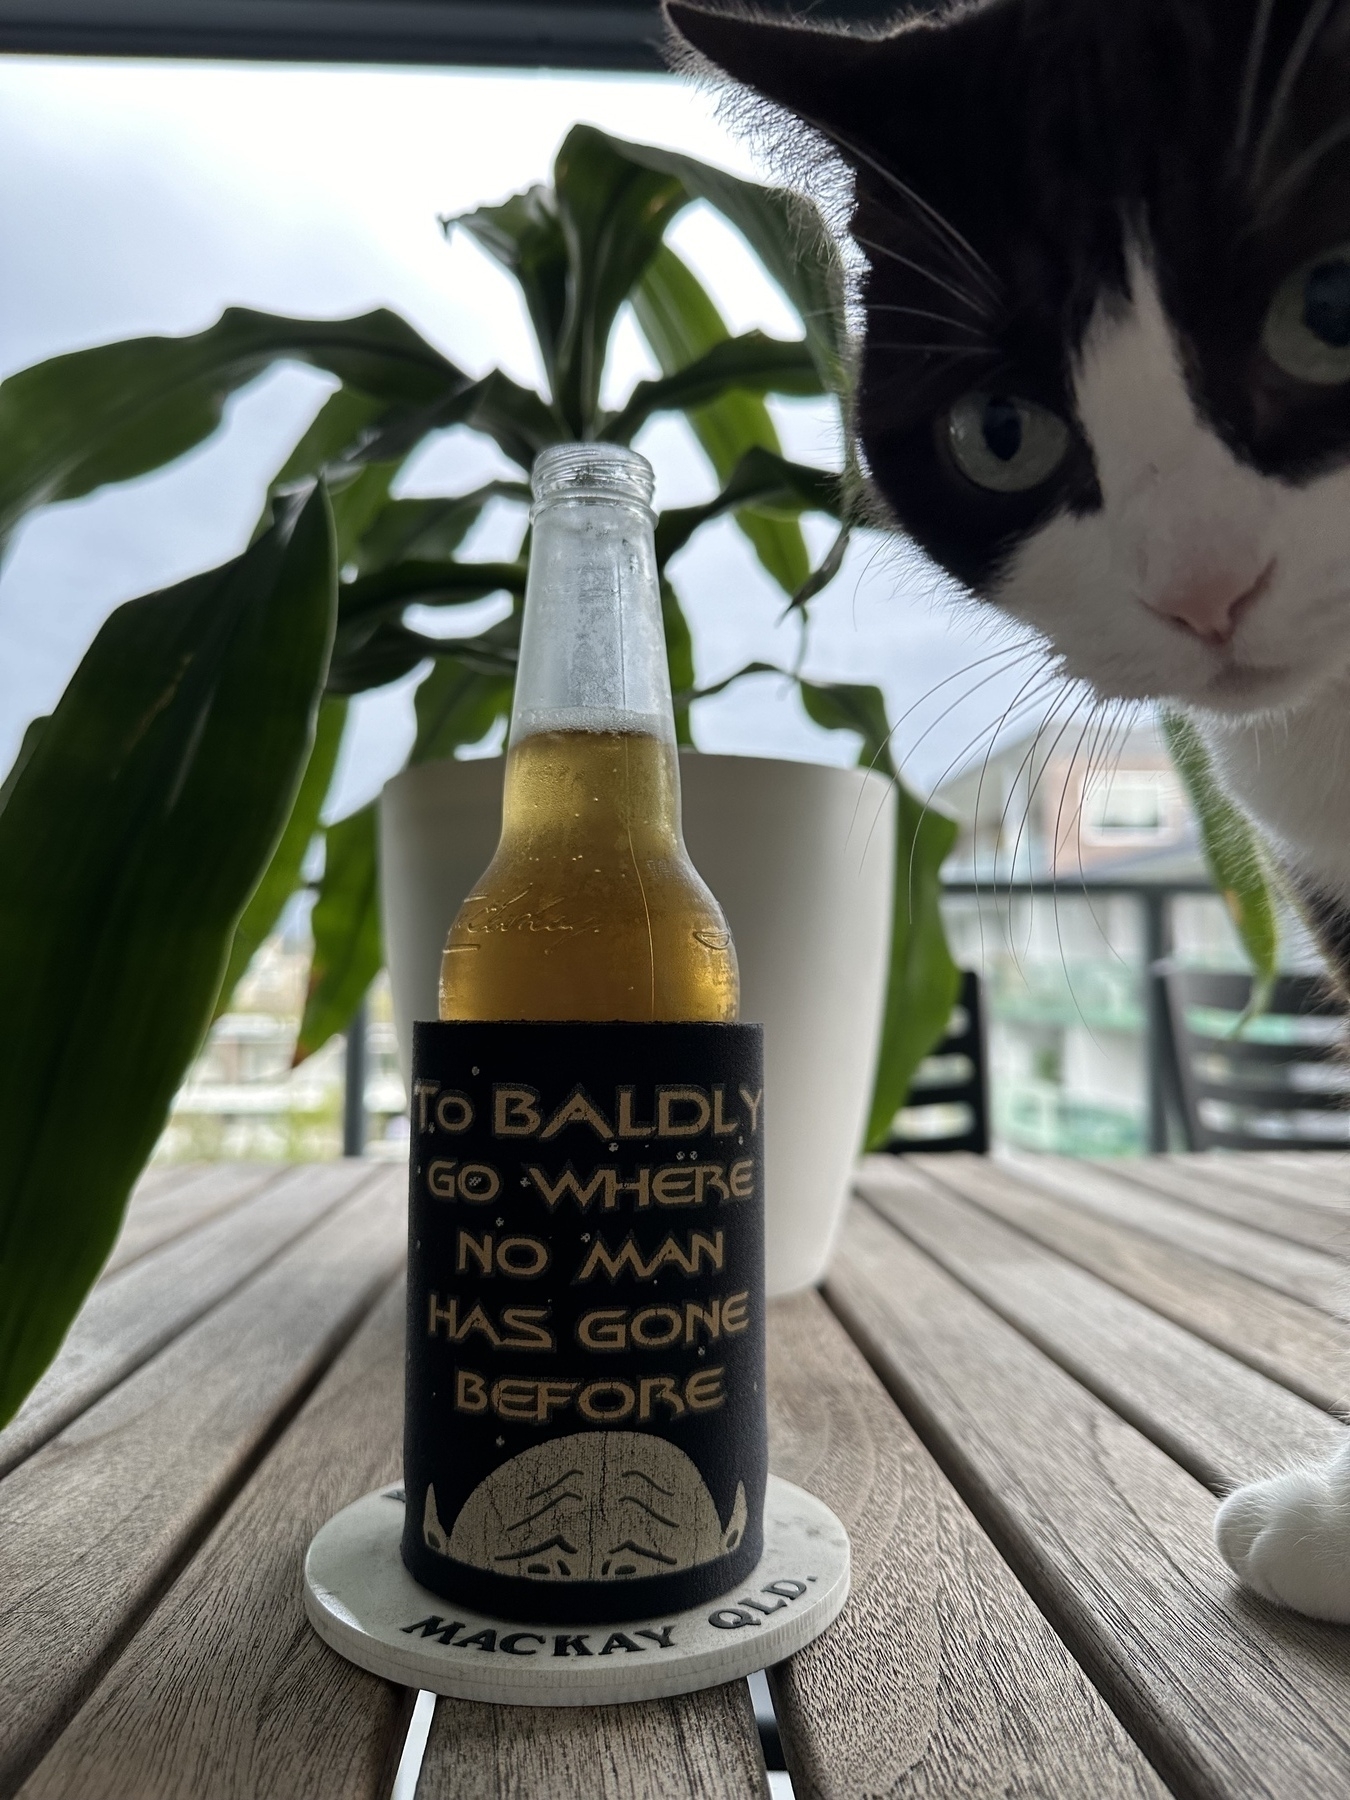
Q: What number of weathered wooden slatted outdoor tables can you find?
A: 1